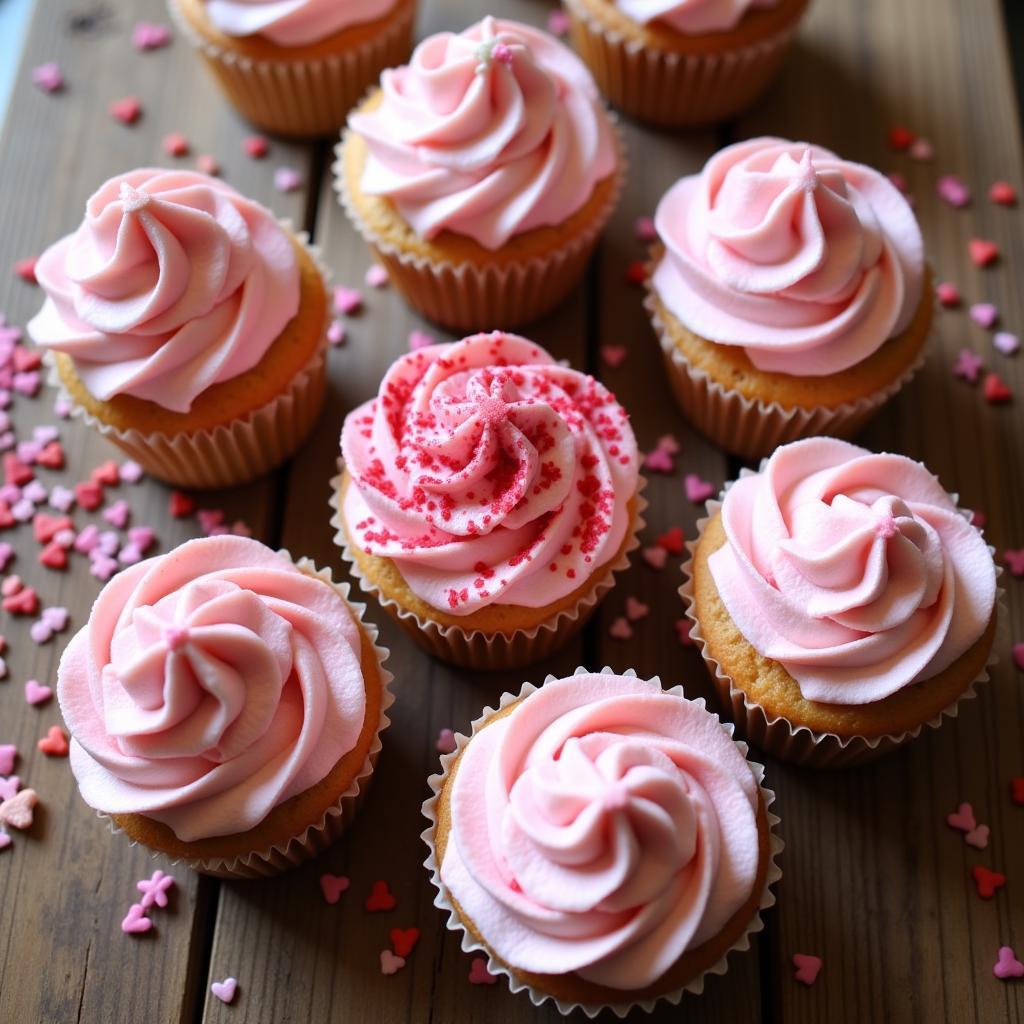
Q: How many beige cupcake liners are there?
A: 9